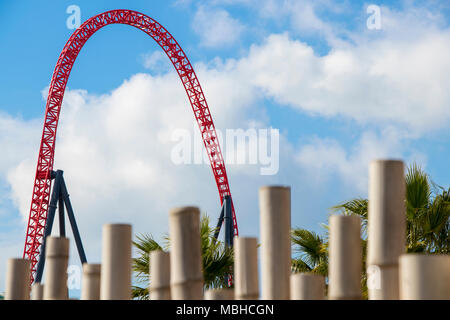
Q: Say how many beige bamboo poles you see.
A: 14